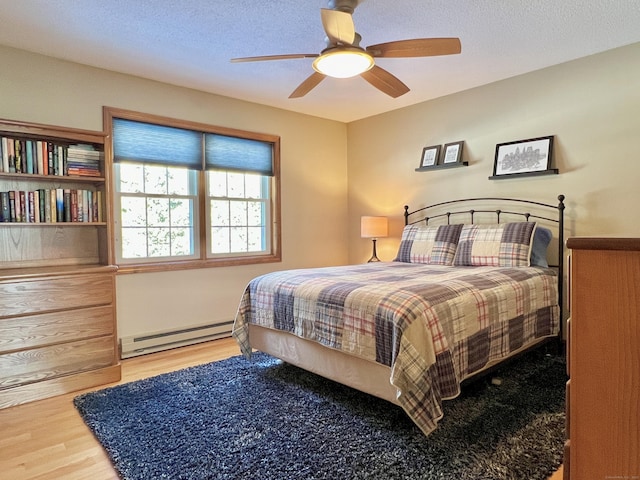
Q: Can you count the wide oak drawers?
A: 3